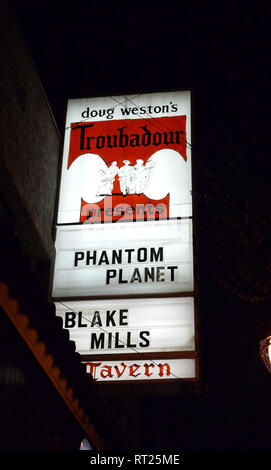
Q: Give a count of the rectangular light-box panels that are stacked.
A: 4